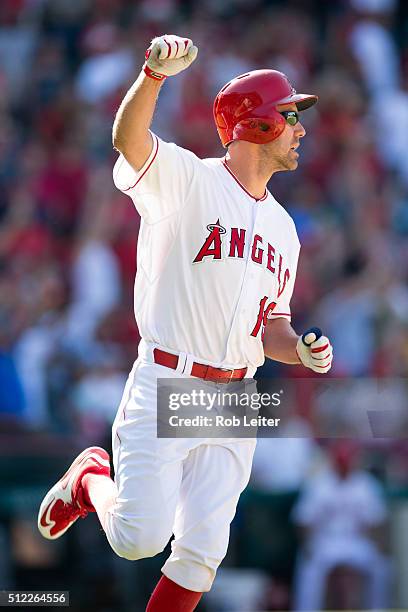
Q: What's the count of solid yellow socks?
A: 0